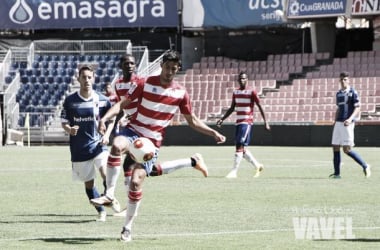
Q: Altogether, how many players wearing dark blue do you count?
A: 2